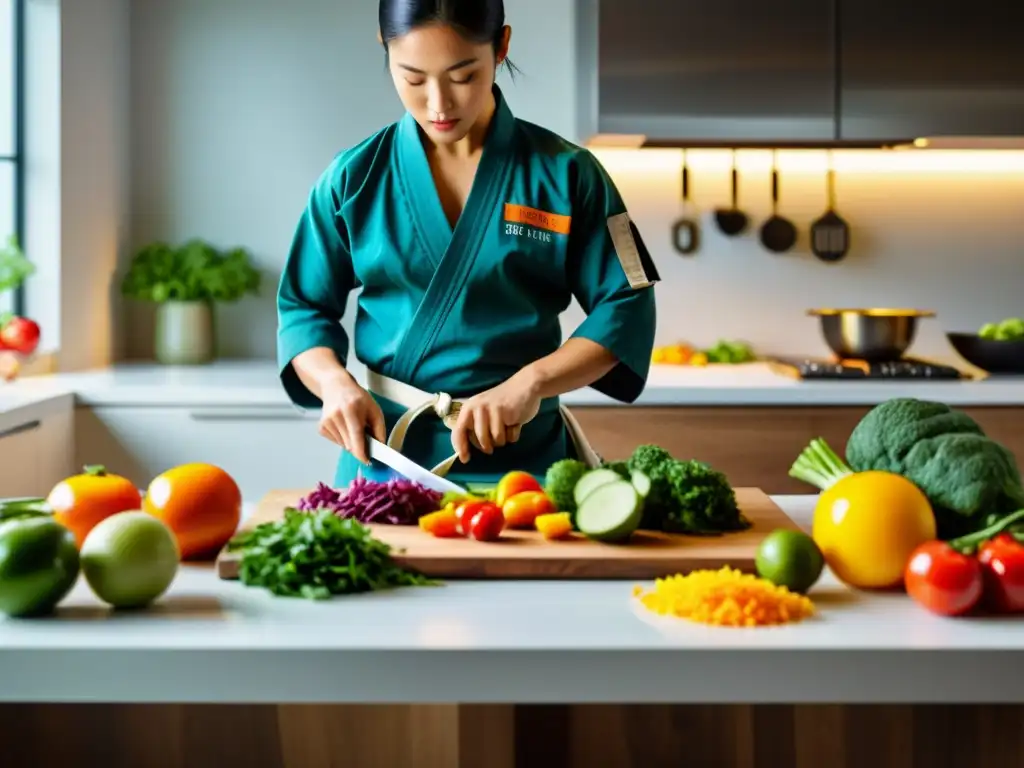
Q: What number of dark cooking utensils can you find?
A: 4